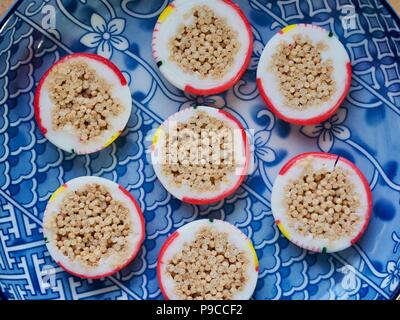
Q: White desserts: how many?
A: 7